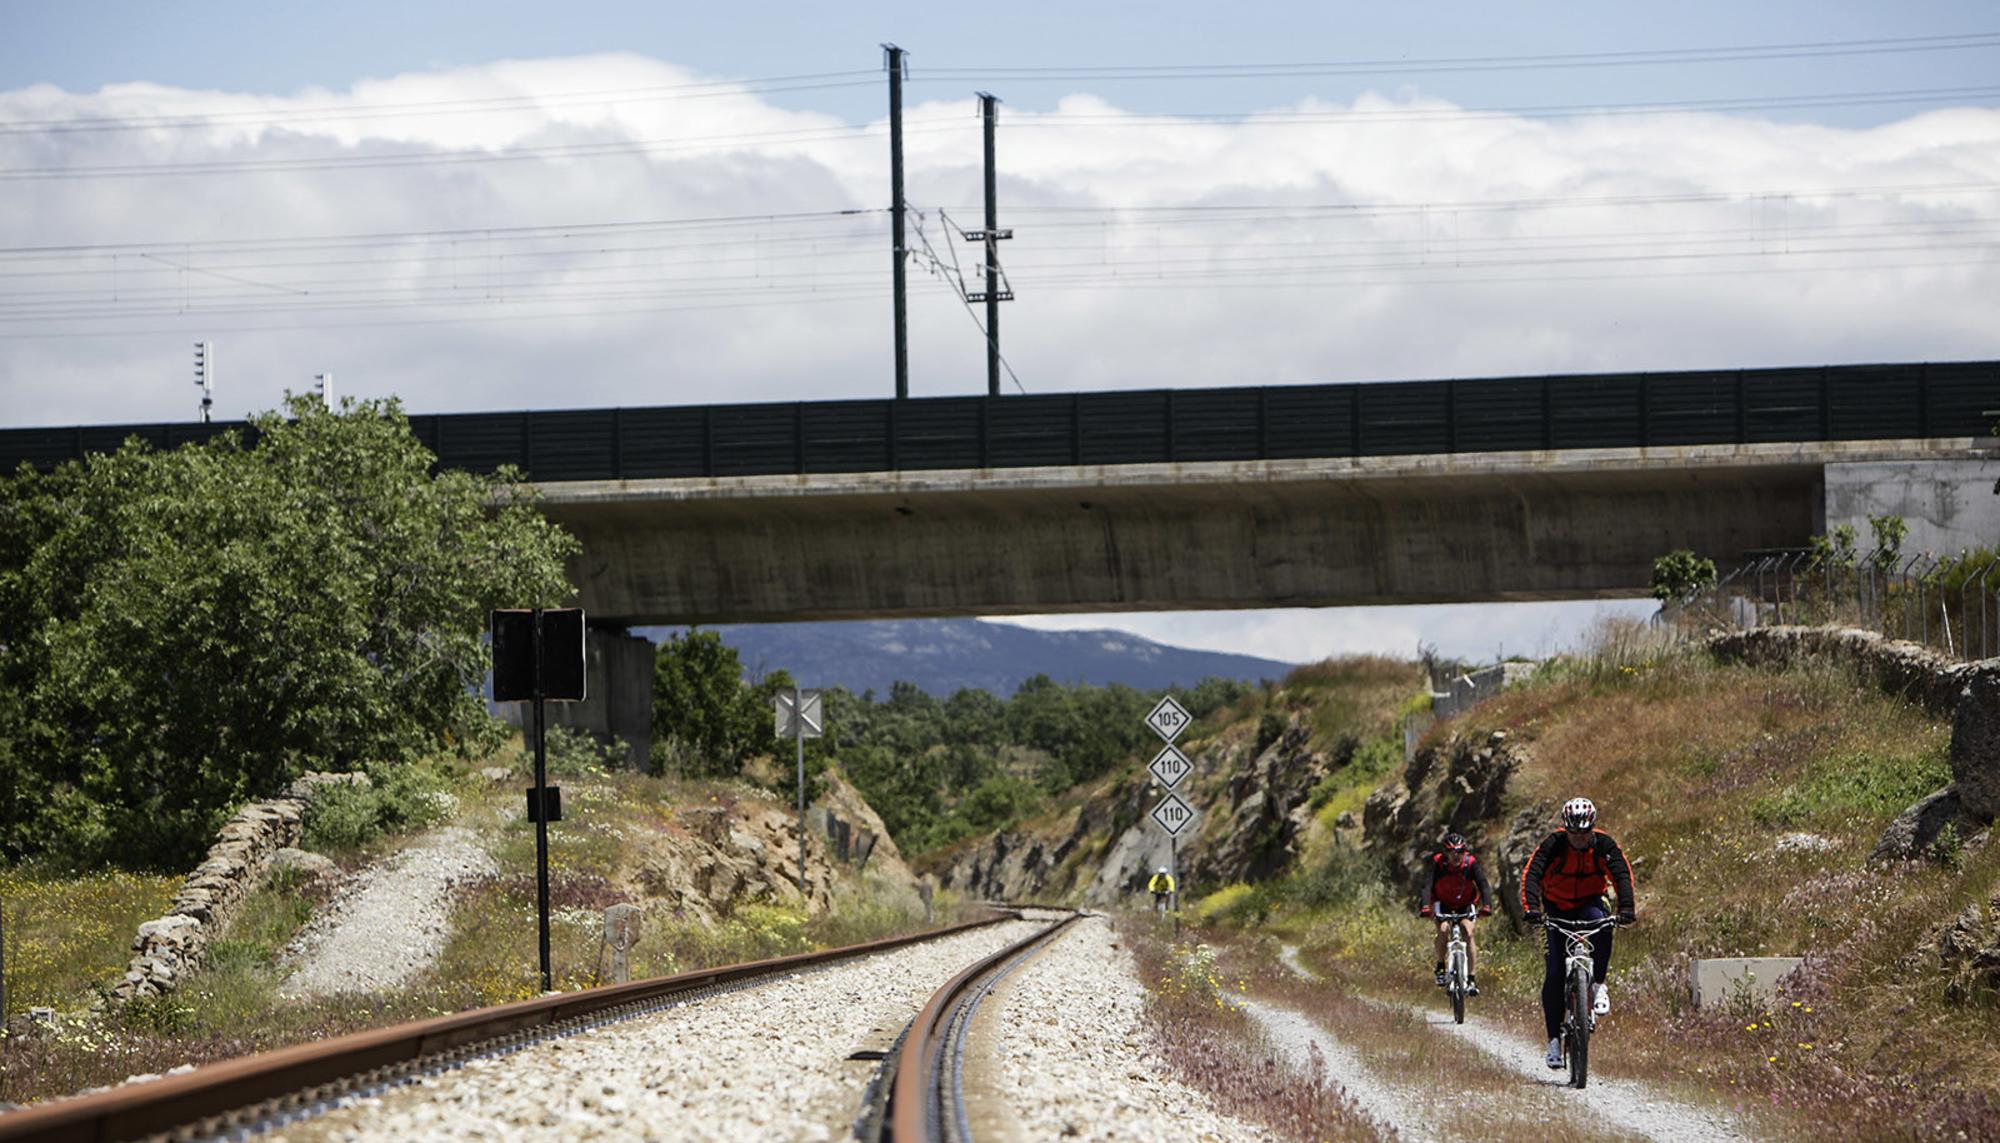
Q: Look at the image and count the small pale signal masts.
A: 2